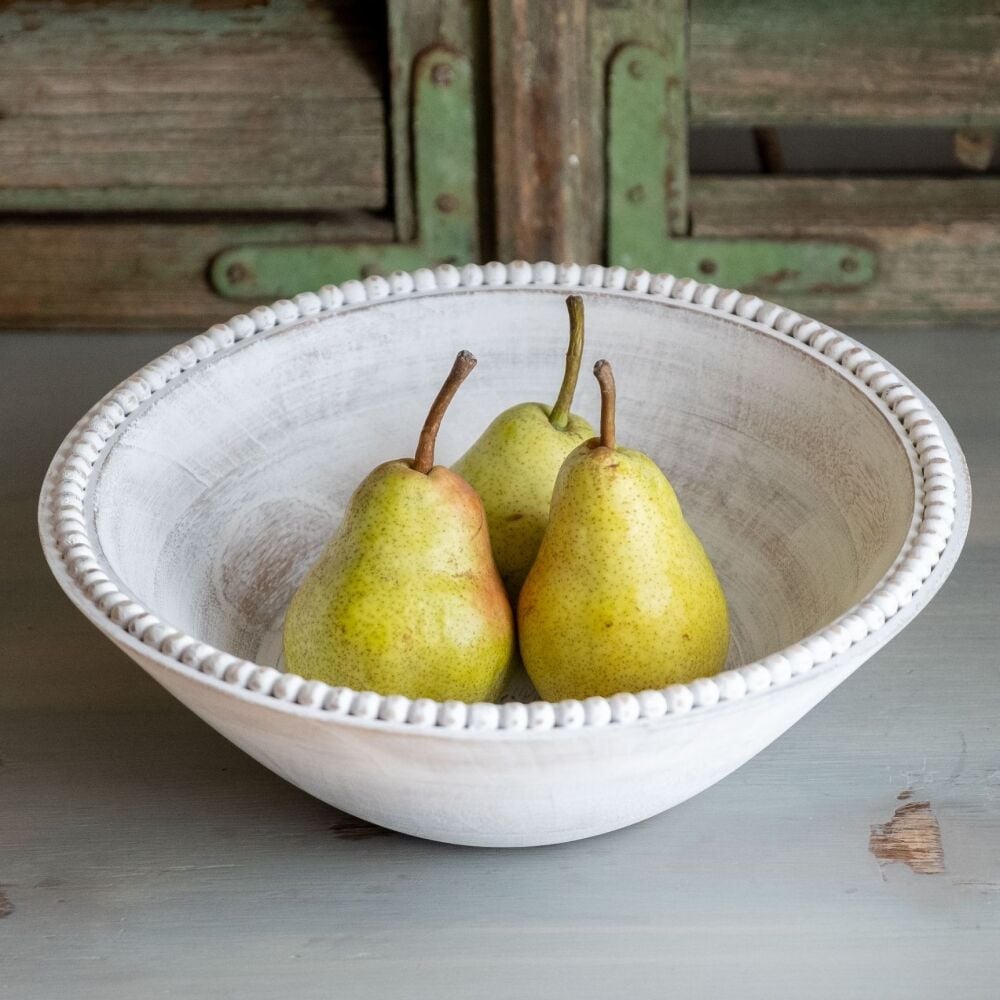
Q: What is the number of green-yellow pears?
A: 3